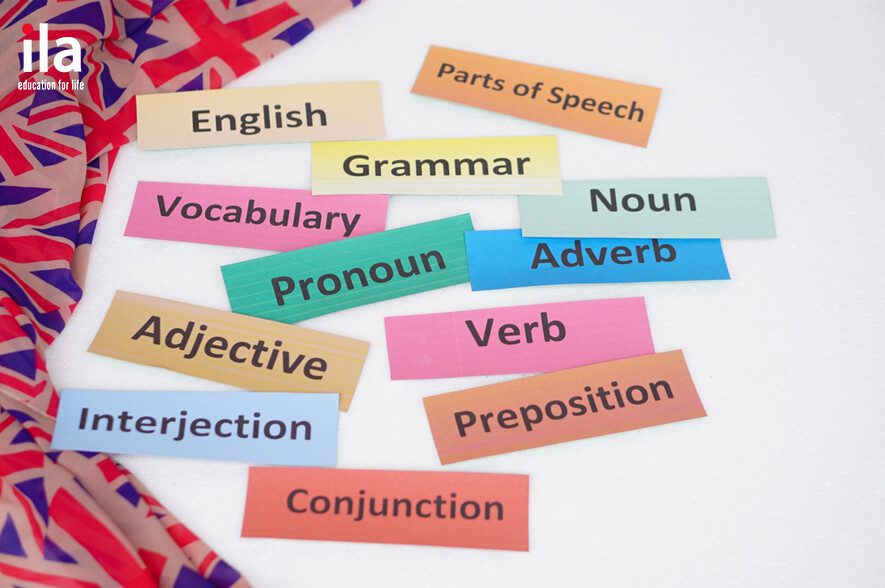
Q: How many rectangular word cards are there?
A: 12